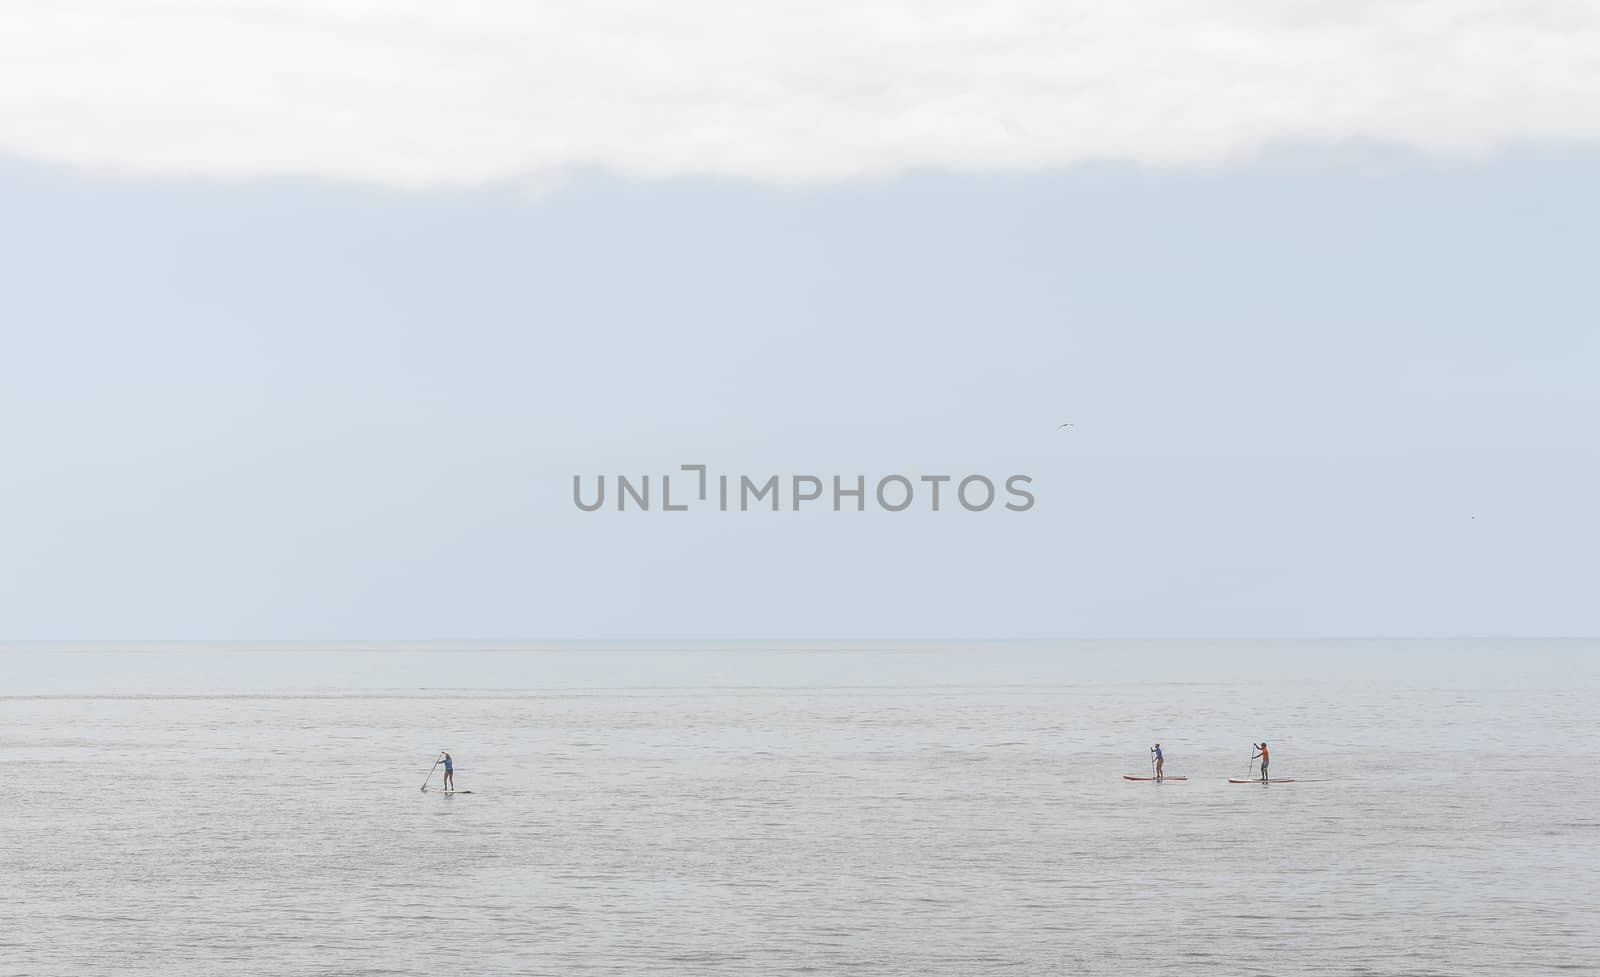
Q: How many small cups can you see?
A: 0